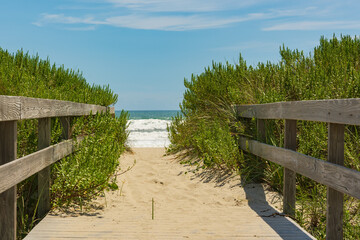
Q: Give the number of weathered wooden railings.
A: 2